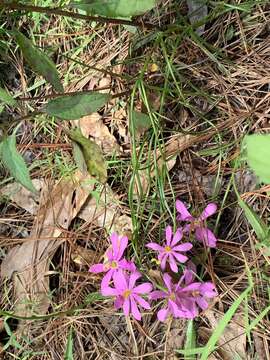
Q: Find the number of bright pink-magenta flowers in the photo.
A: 6